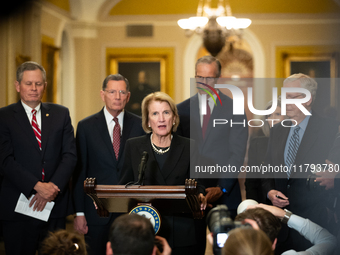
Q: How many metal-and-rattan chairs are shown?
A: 0